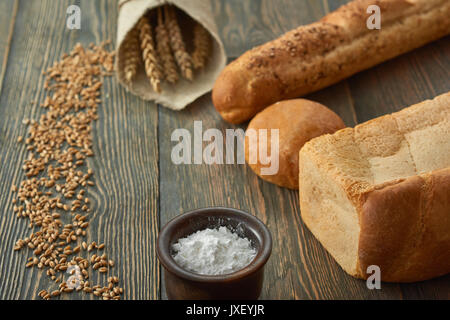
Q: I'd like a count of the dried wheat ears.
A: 5